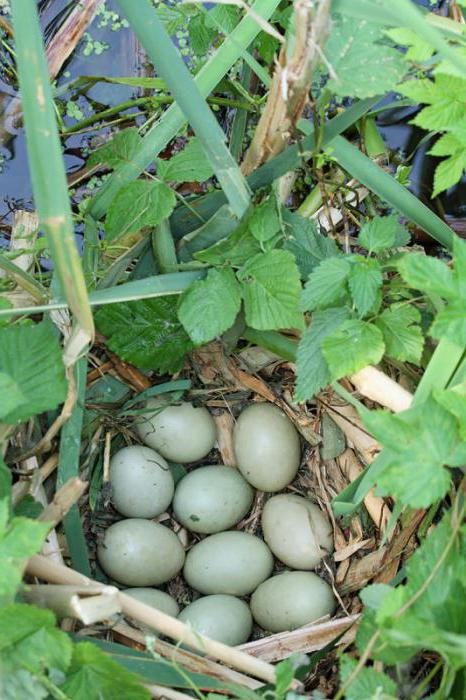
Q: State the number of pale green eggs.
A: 10